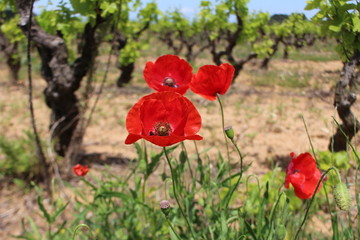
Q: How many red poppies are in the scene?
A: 5